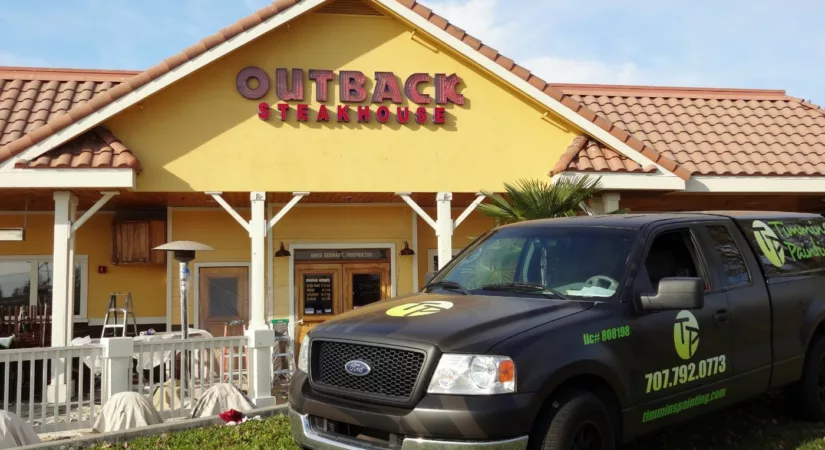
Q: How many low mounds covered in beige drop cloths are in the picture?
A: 3